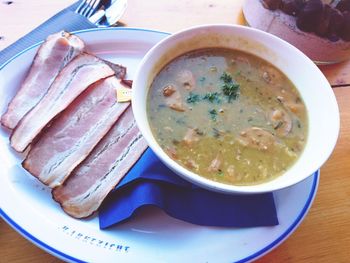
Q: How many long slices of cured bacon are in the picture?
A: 4